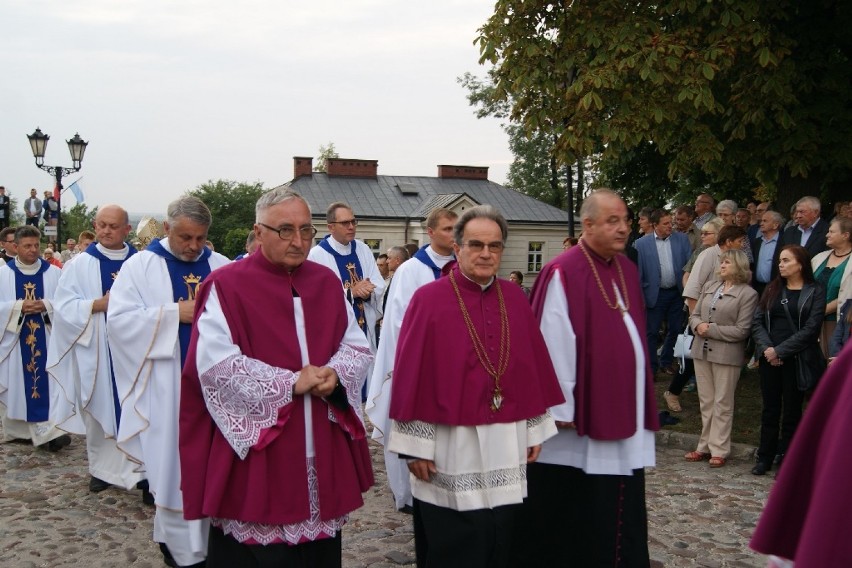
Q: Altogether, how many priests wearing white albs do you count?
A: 5